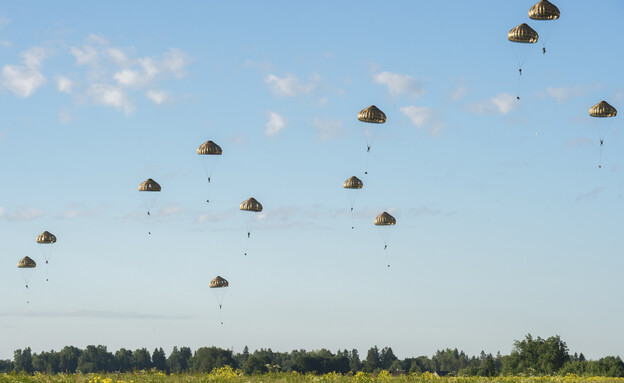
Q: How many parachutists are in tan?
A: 12